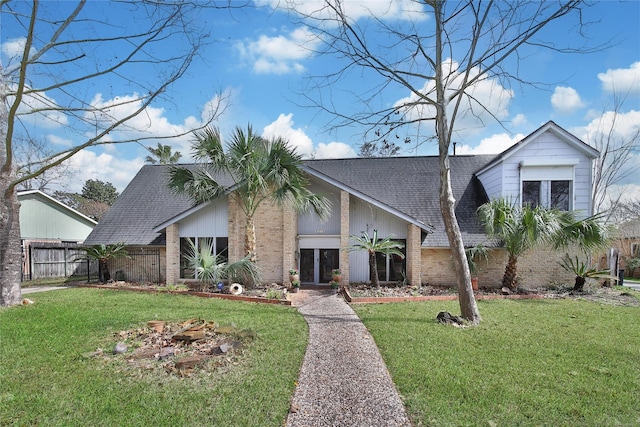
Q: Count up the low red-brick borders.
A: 2